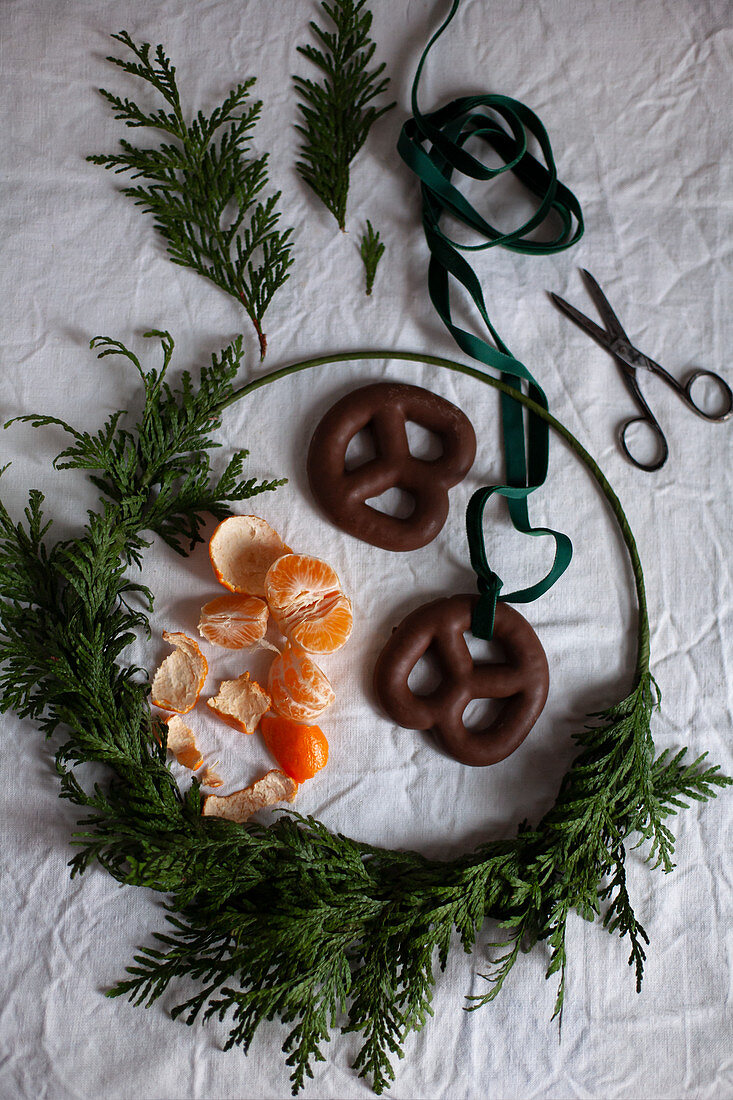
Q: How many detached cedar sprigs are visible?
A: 3